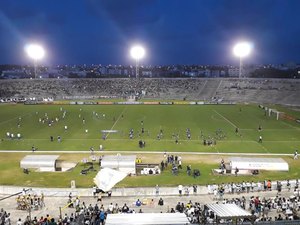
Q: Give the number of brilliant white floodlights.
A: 3